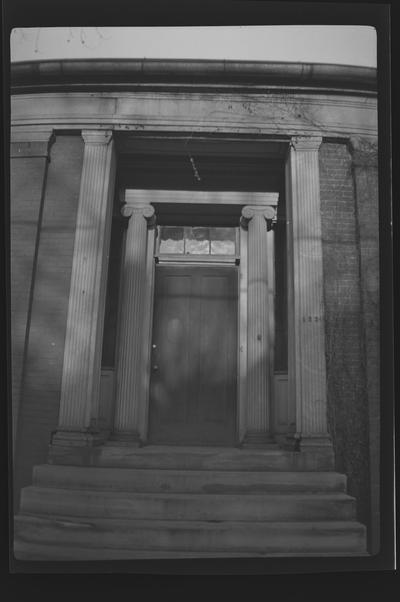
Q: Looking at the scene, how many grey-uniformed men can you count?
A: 0